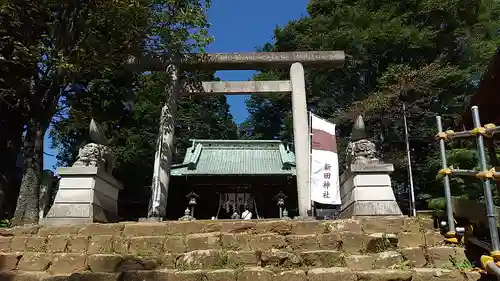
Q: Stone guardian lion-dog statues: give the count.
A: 2